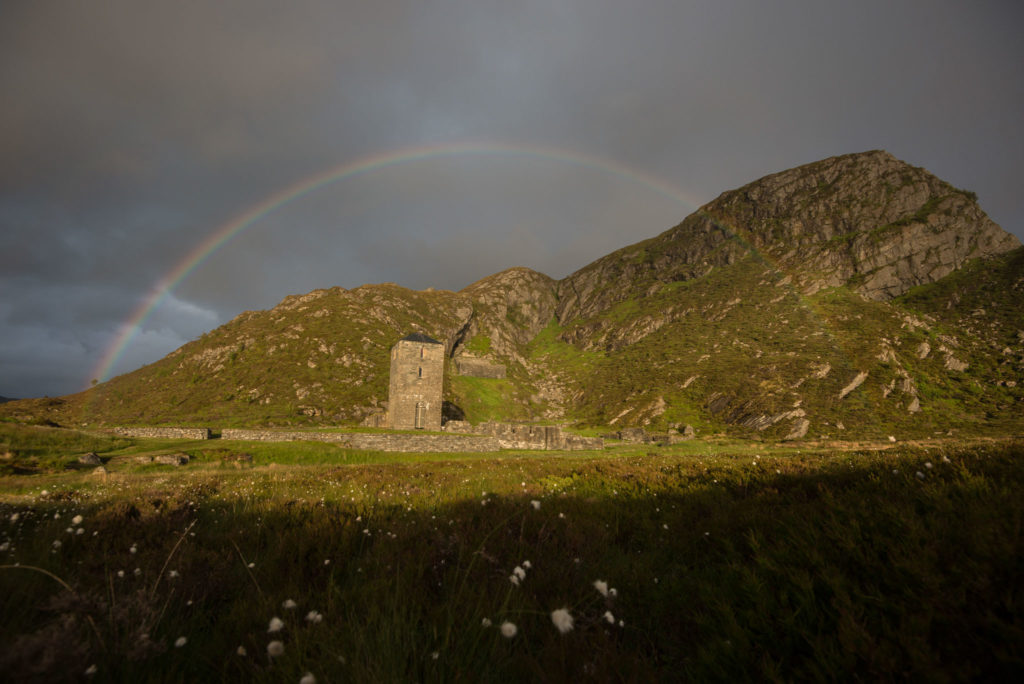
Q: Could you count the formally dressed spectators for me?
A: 0